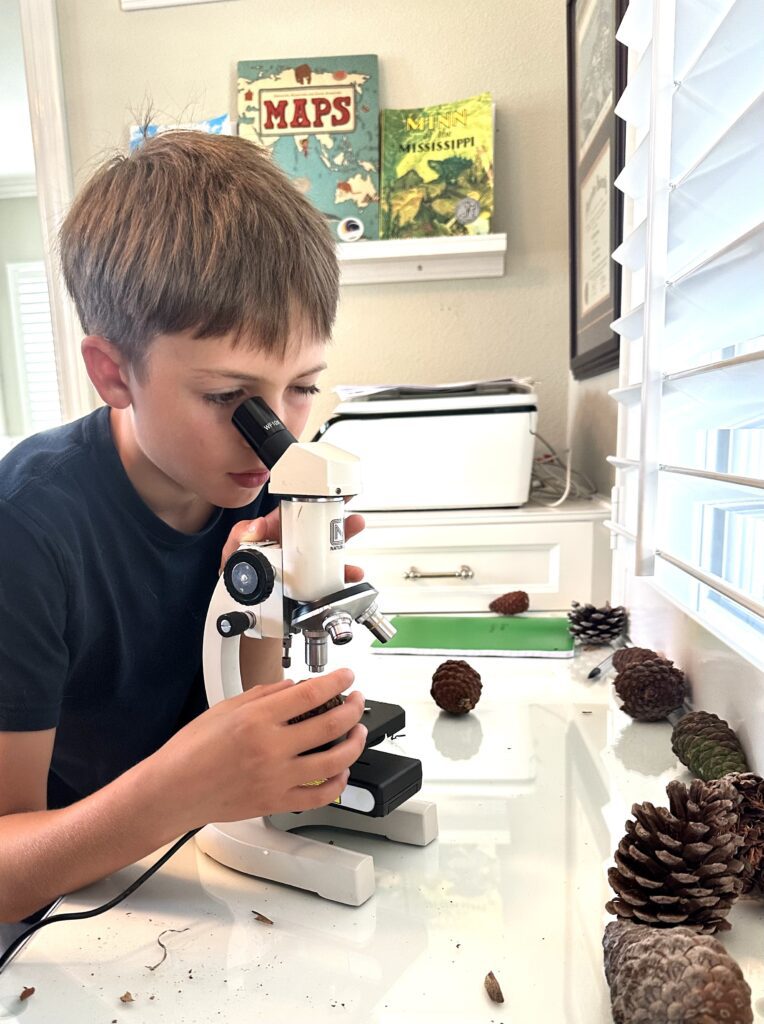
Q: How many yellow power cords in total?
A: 0